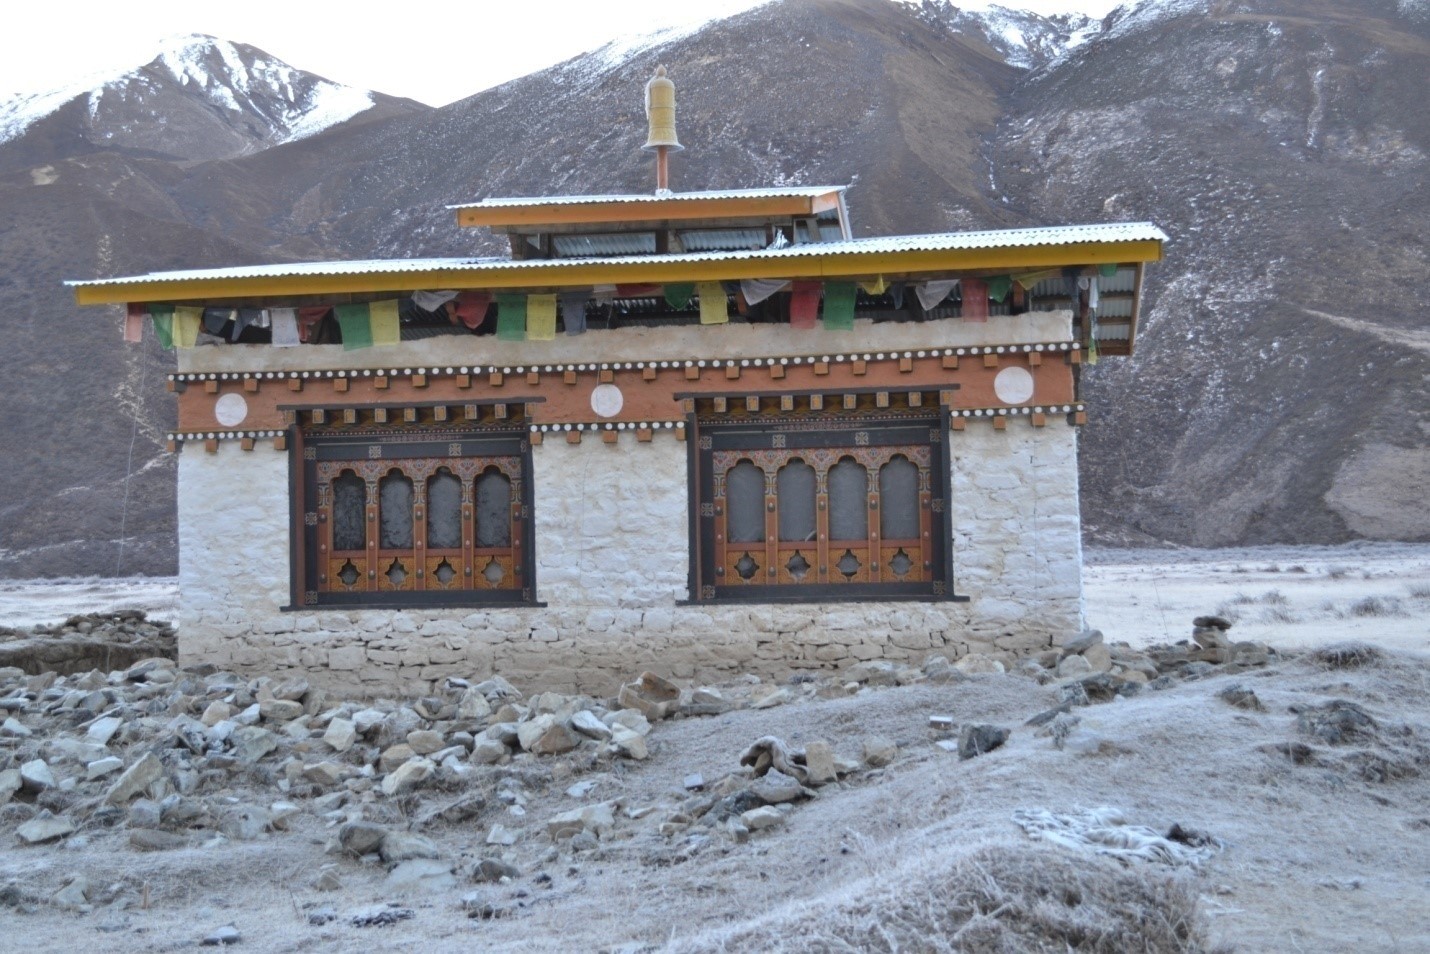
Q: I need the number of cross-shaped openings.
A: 8